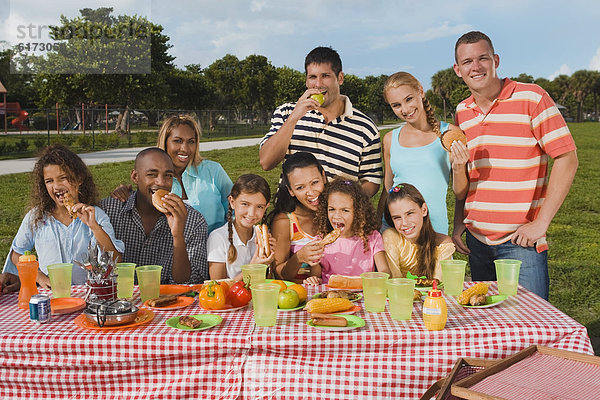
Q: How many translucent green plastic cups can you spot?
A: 9